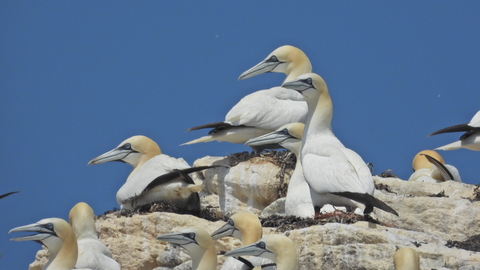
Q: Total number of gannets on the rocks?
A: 12